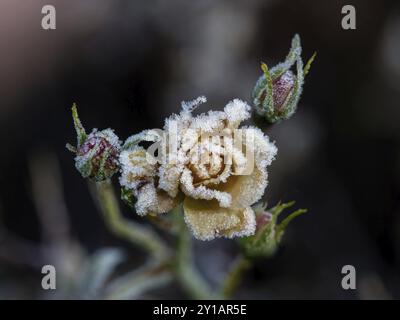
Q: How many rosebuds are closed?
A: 3